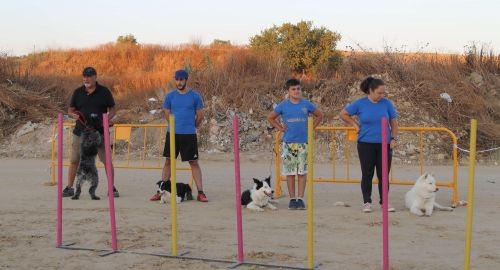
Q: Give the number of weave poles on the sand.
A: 7